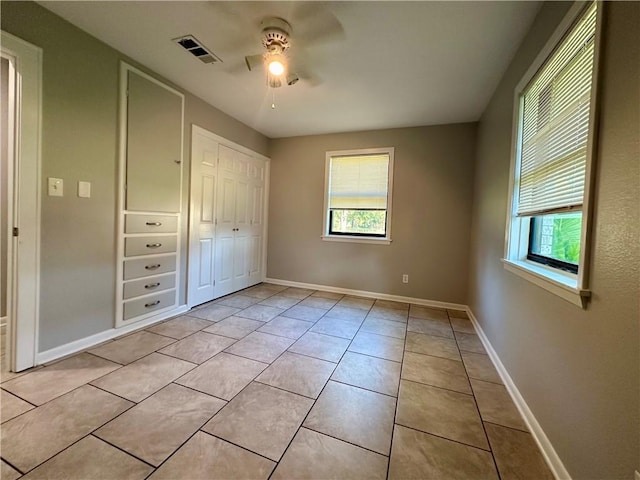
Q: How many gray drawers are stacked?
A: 5